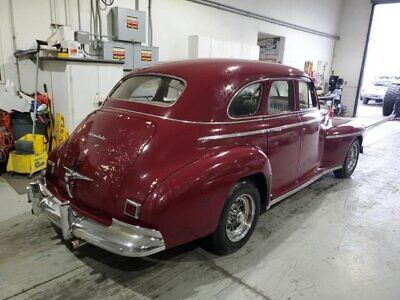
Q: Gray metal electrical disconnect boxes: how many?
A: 3